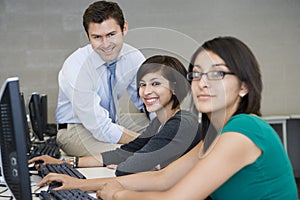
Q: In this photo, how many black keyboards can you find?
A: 3